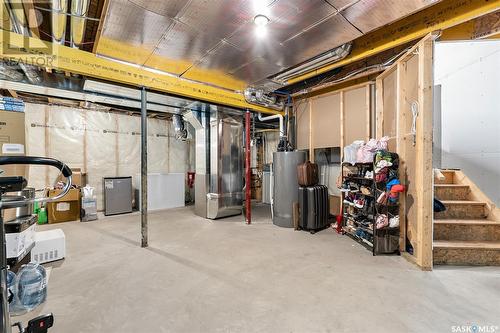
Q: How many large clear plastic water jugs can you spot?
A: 2